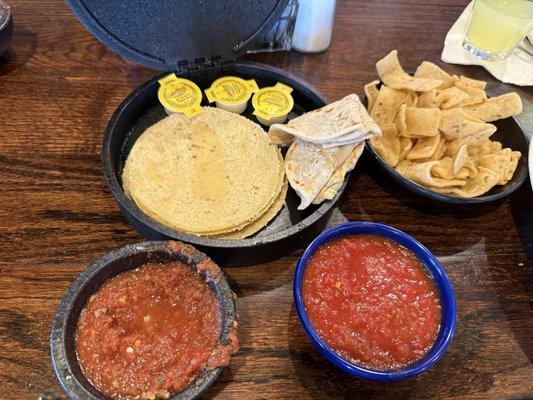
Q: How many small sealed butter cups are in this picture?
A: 3